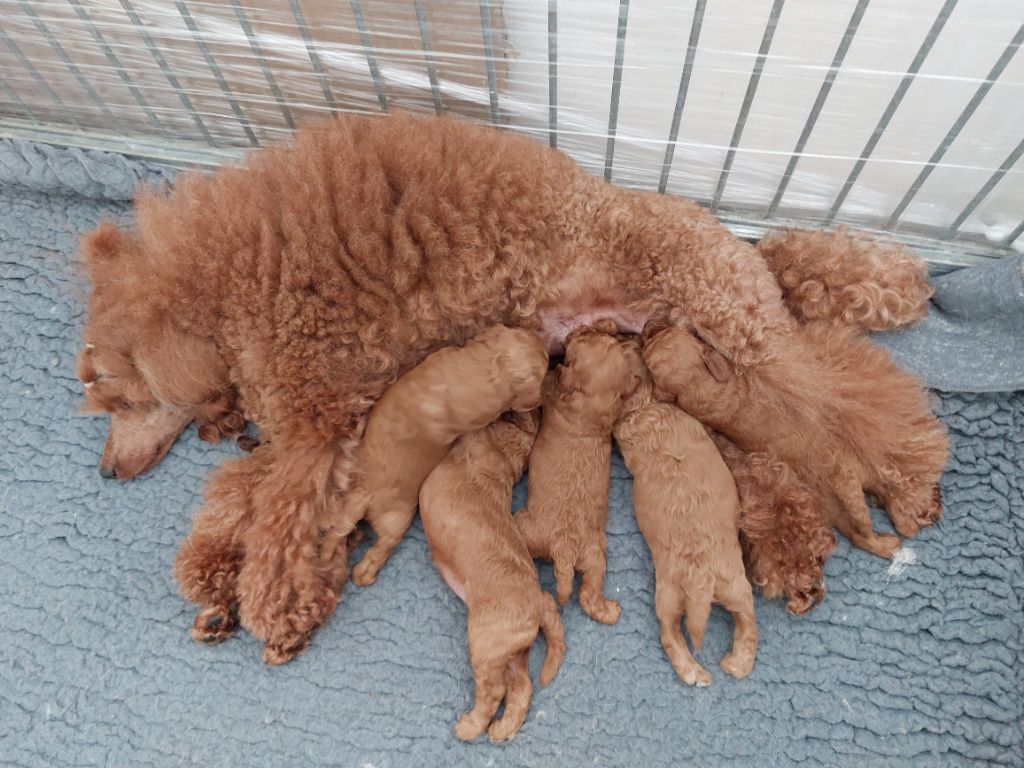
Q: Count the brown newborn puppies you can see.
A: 5